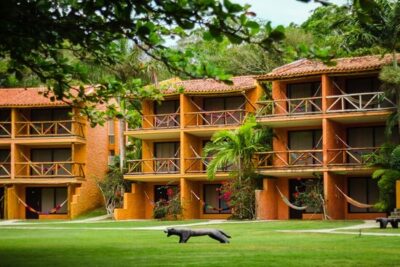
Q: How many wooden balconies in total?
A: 12